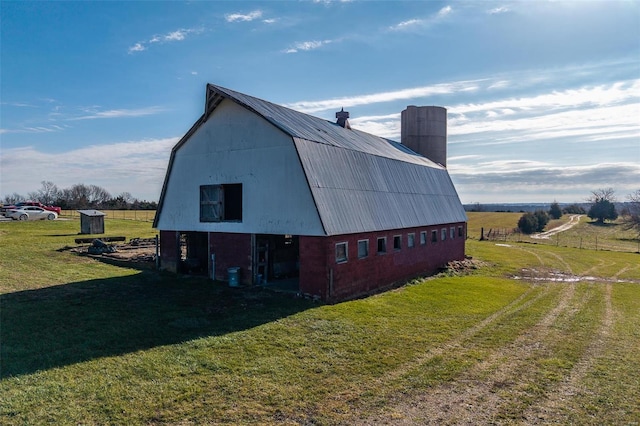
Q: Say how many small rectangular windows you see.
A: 10